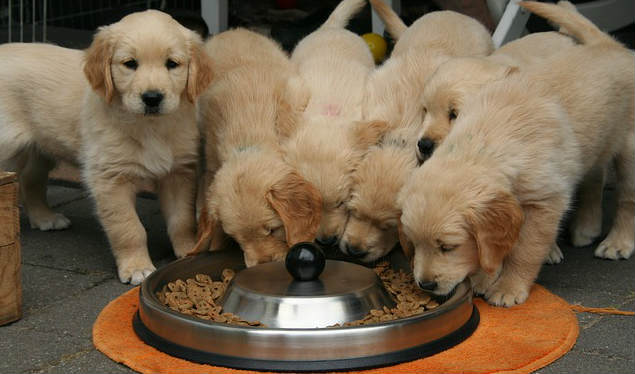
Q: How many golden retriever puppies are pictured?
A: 6